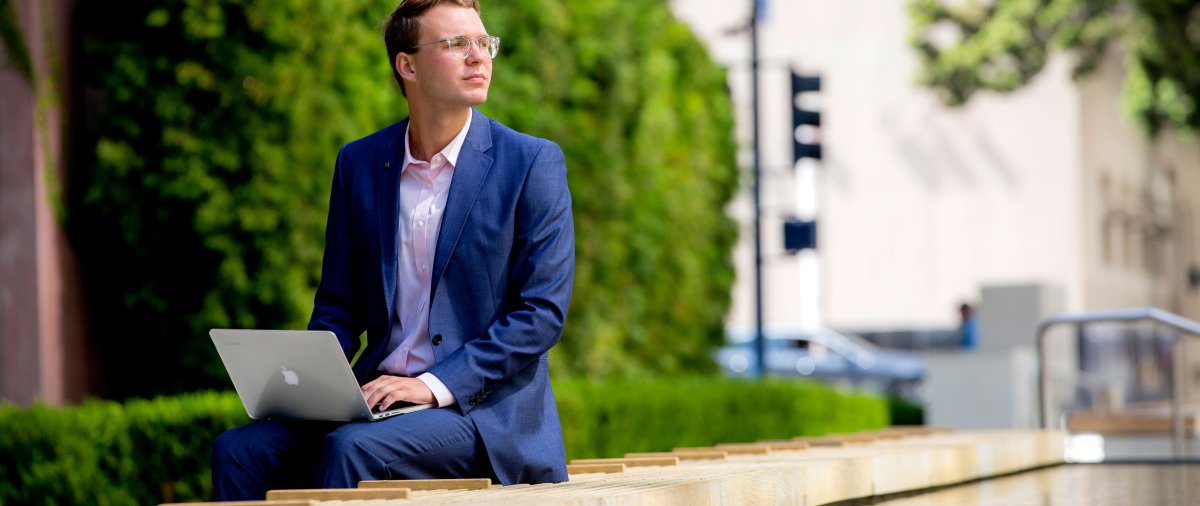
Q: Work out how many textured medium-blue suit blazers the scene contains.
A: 1